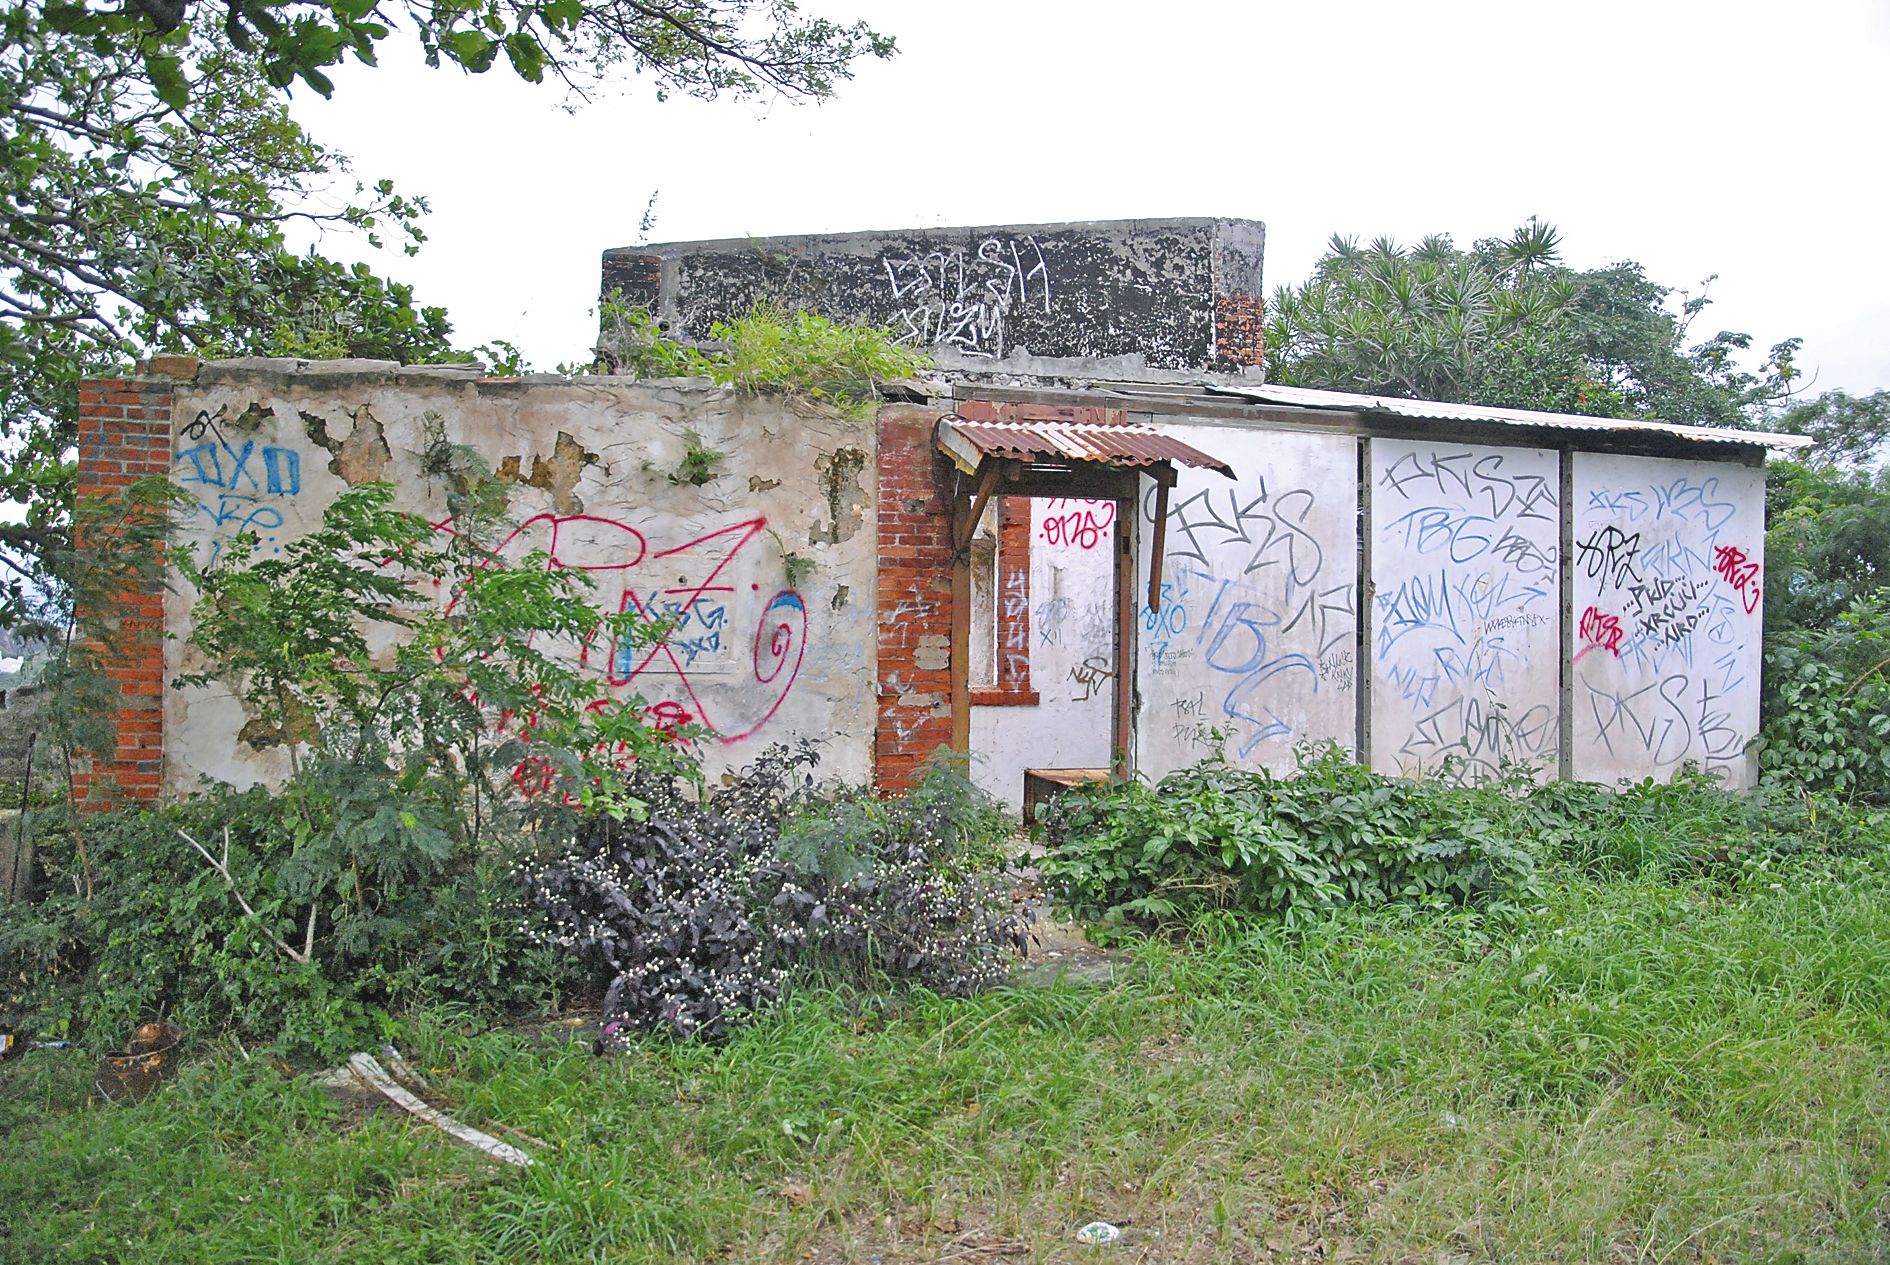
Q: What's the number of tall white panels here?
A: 3